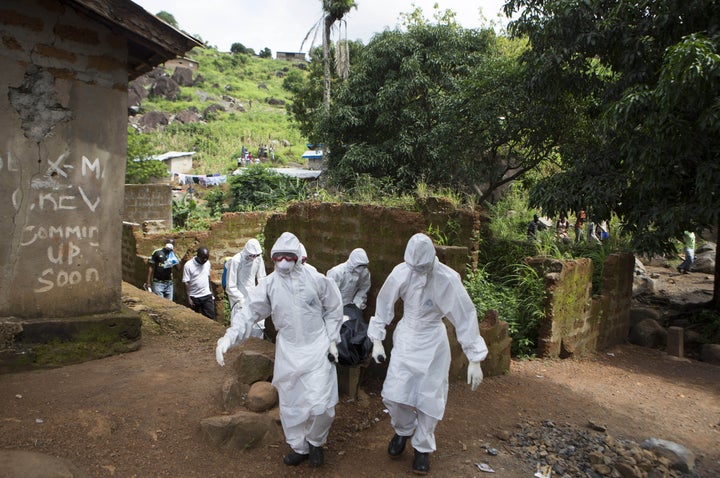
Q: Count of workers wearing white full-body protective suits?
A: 5